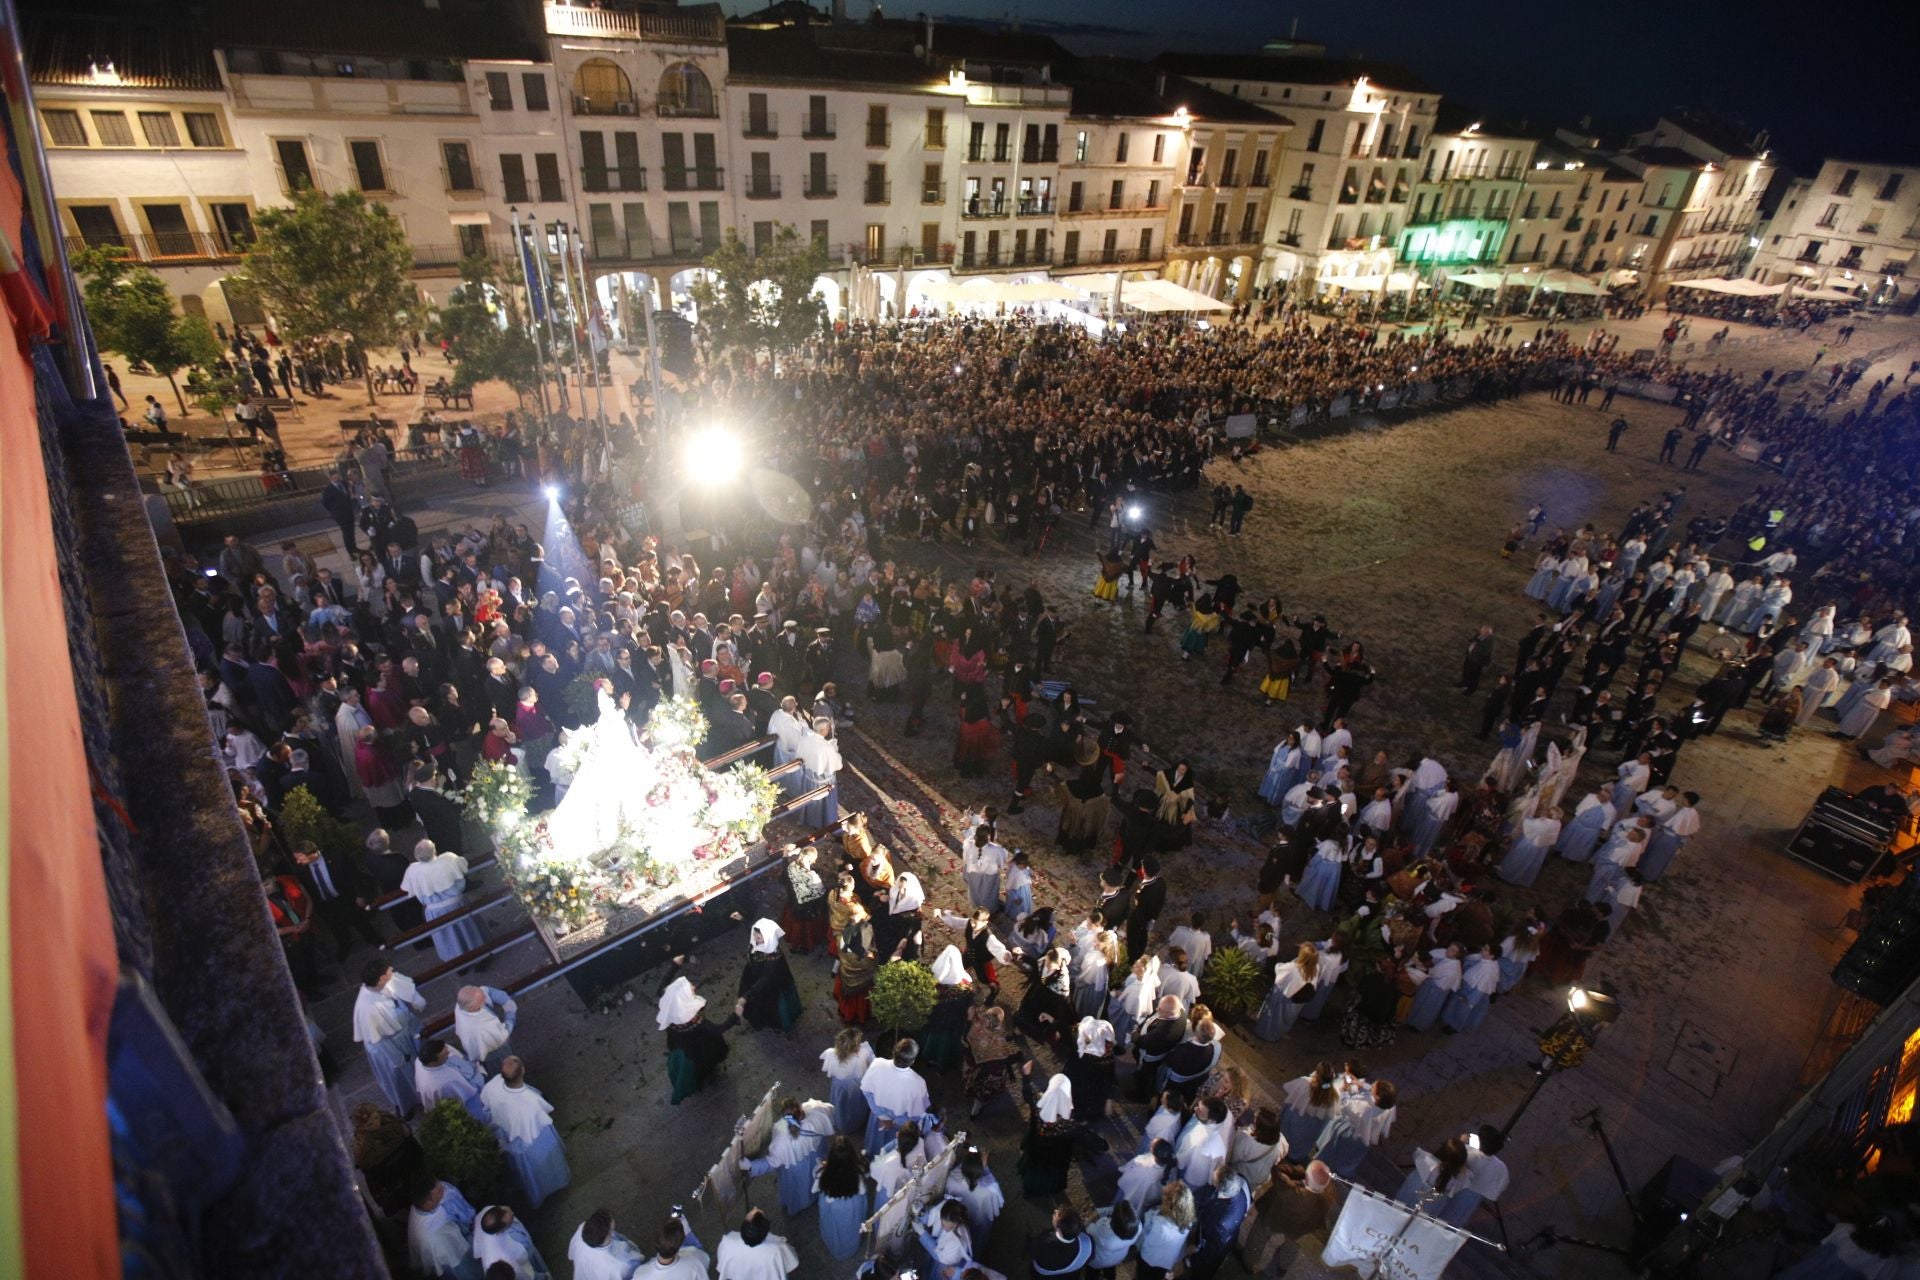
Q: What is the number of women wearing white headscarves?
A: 6